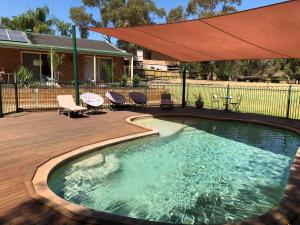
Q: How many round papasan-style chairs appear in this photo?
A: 3